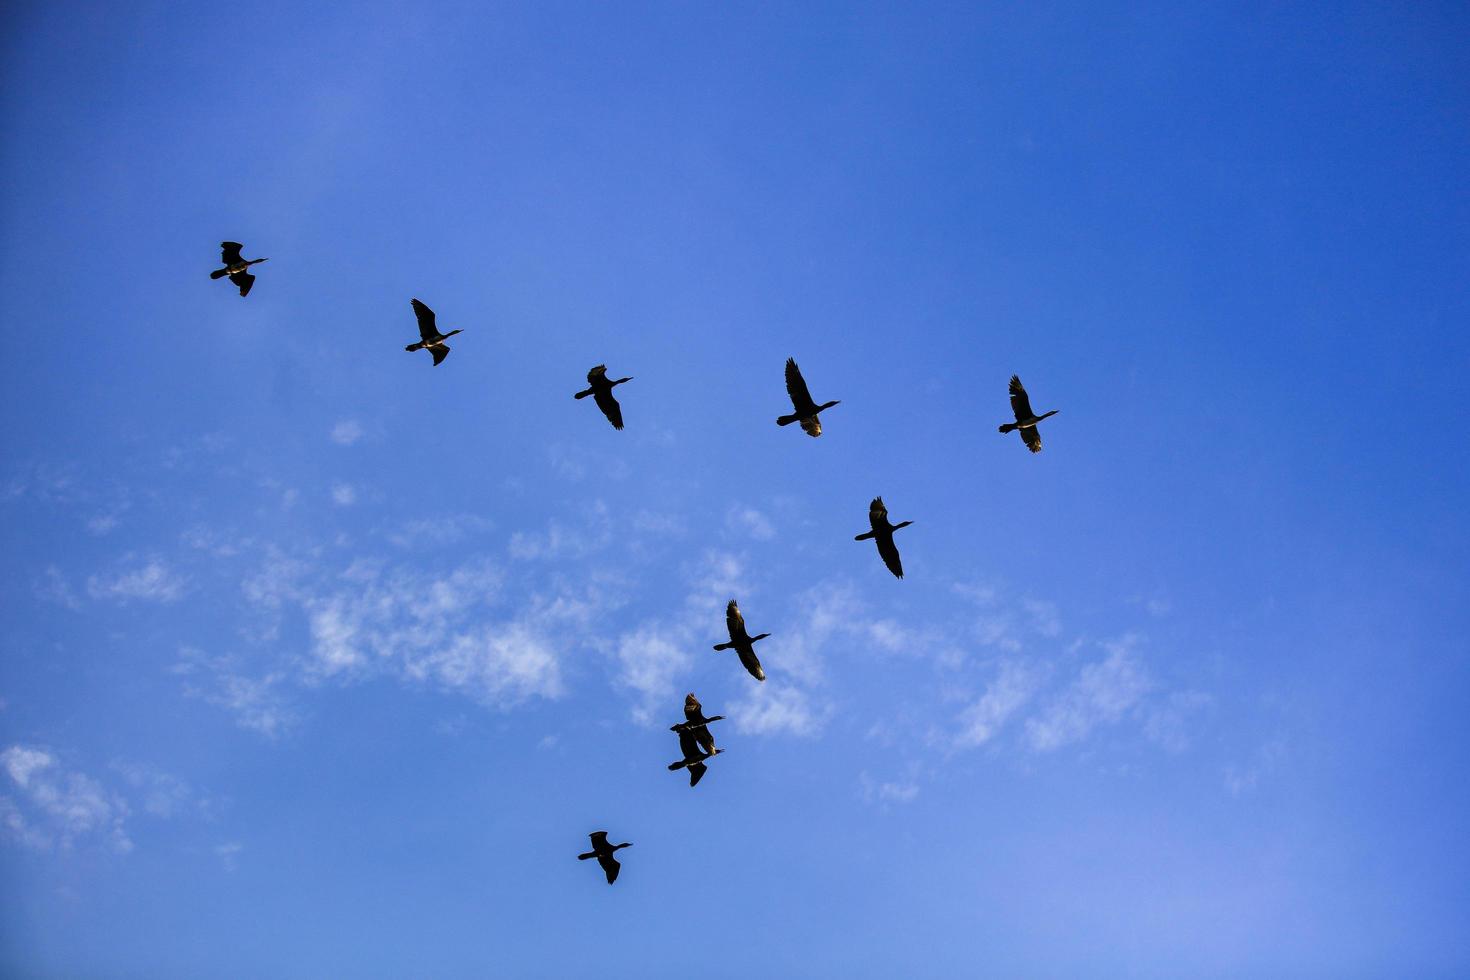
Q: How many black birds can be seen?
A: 10